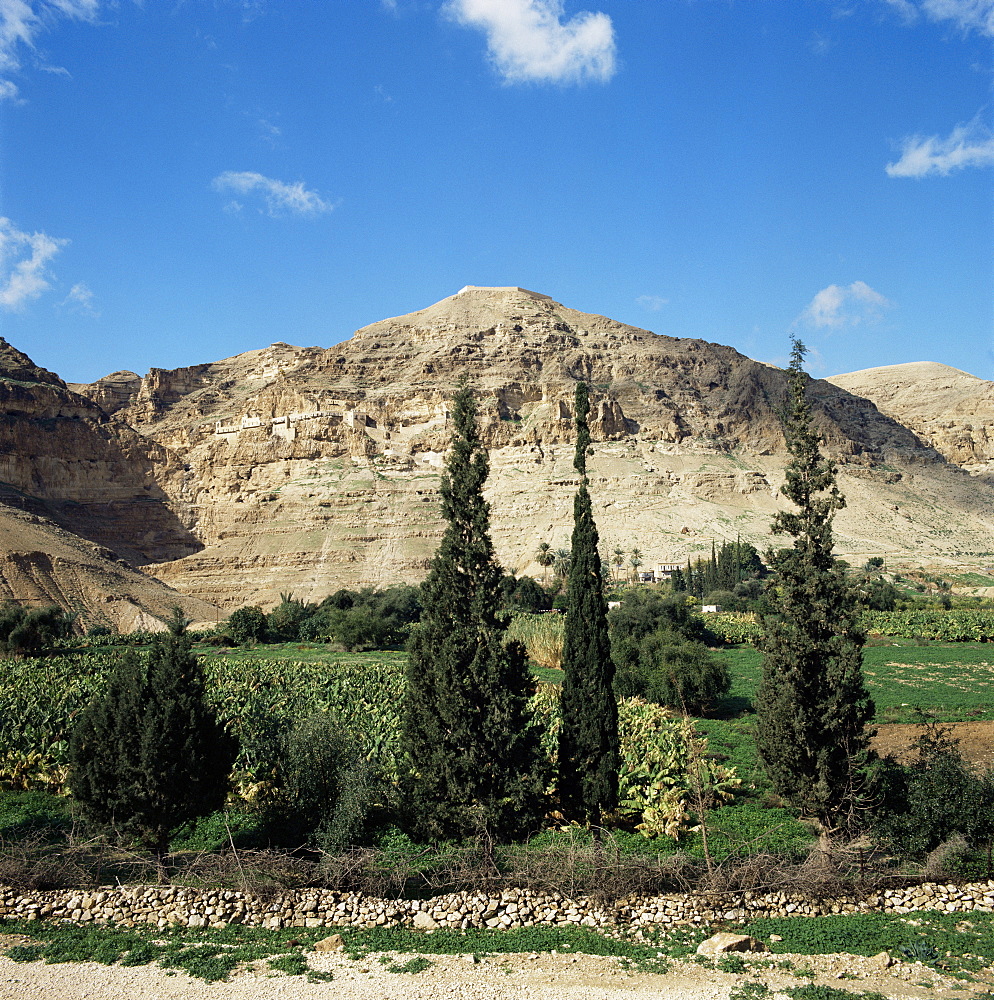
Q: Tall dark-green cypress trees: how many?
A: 3